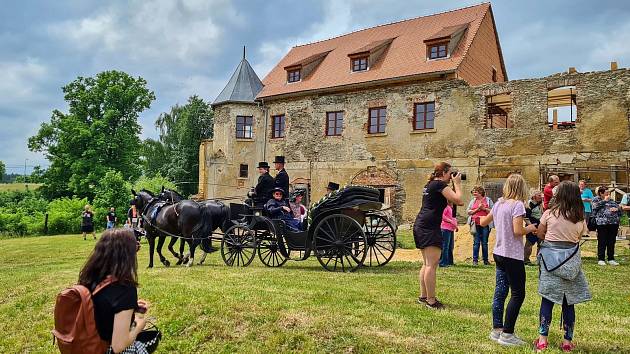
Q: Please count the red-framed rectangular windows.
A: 8